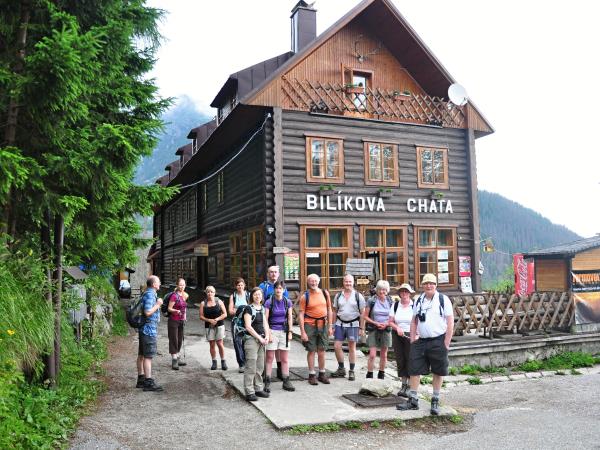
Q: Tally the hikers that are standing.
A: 12